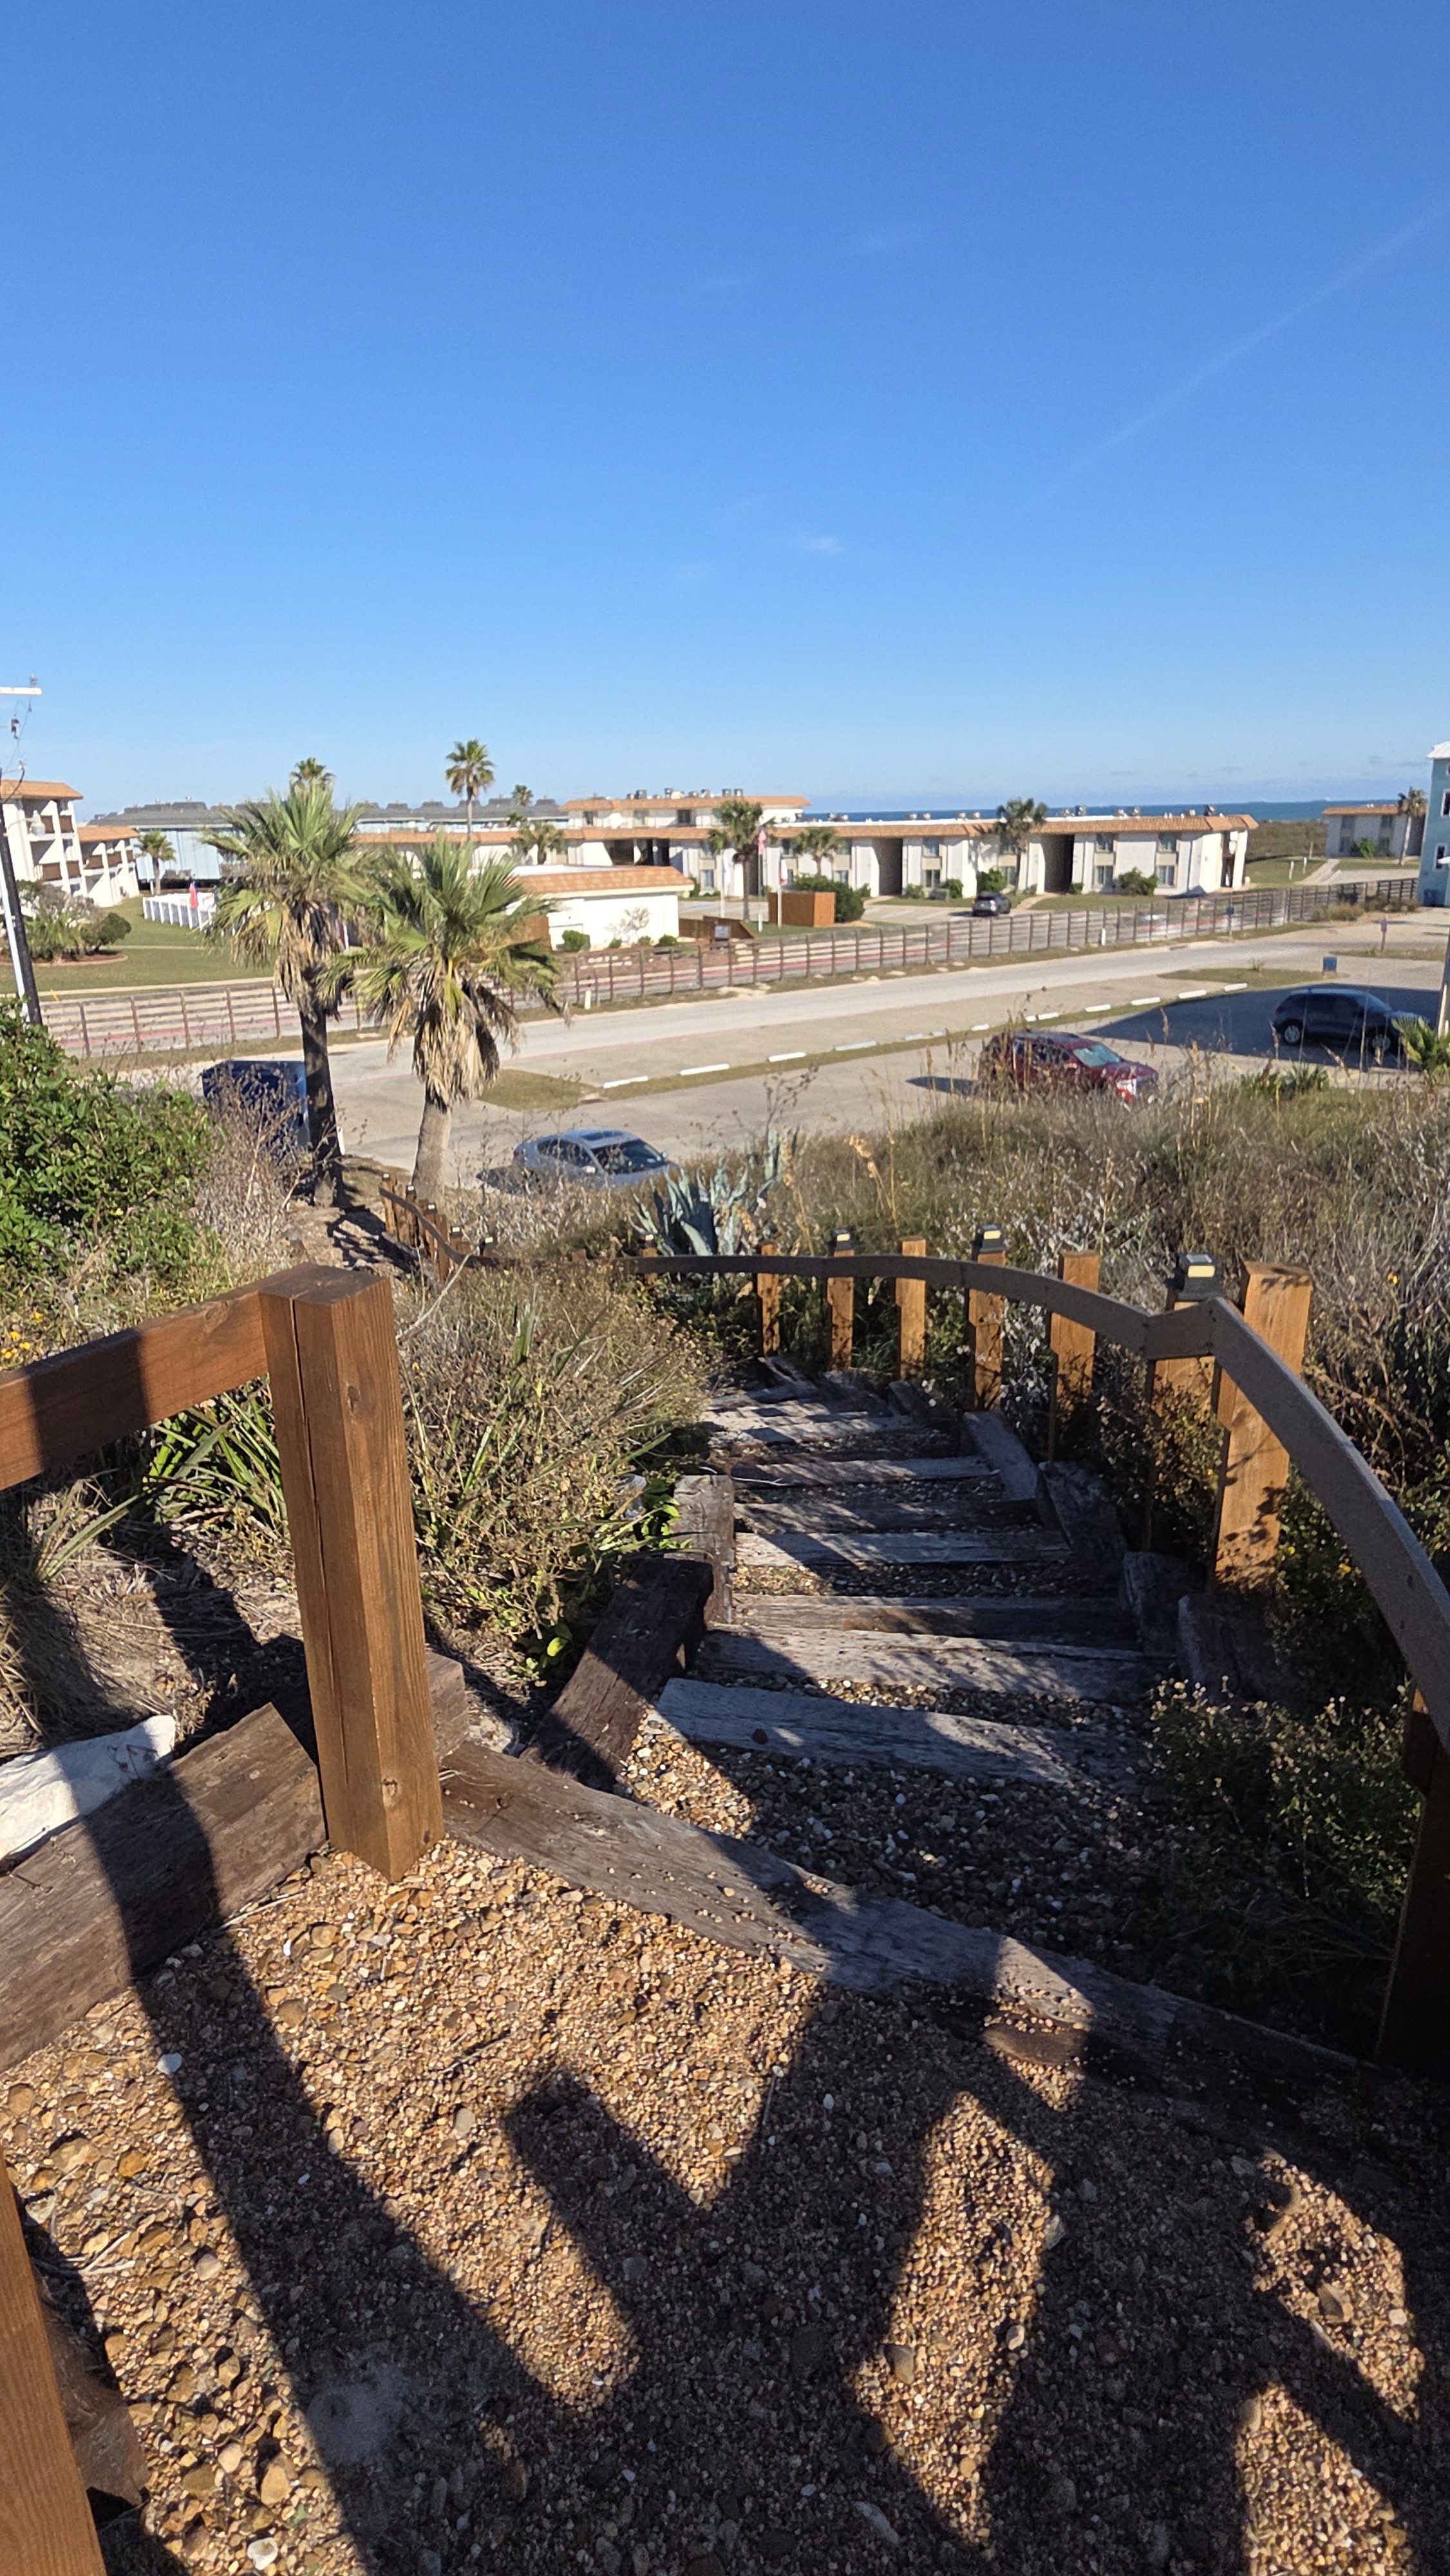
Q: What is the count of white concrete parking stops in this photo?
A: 11